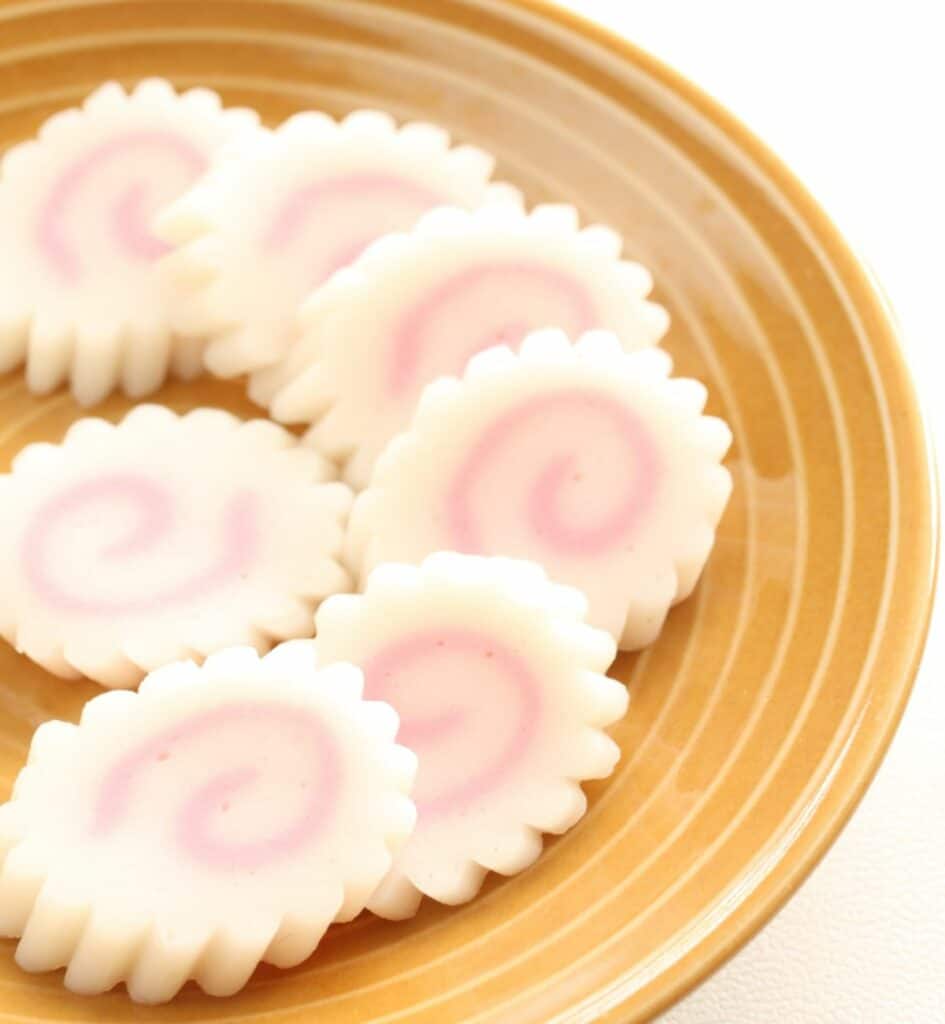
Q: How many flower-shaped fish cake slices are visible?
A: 7